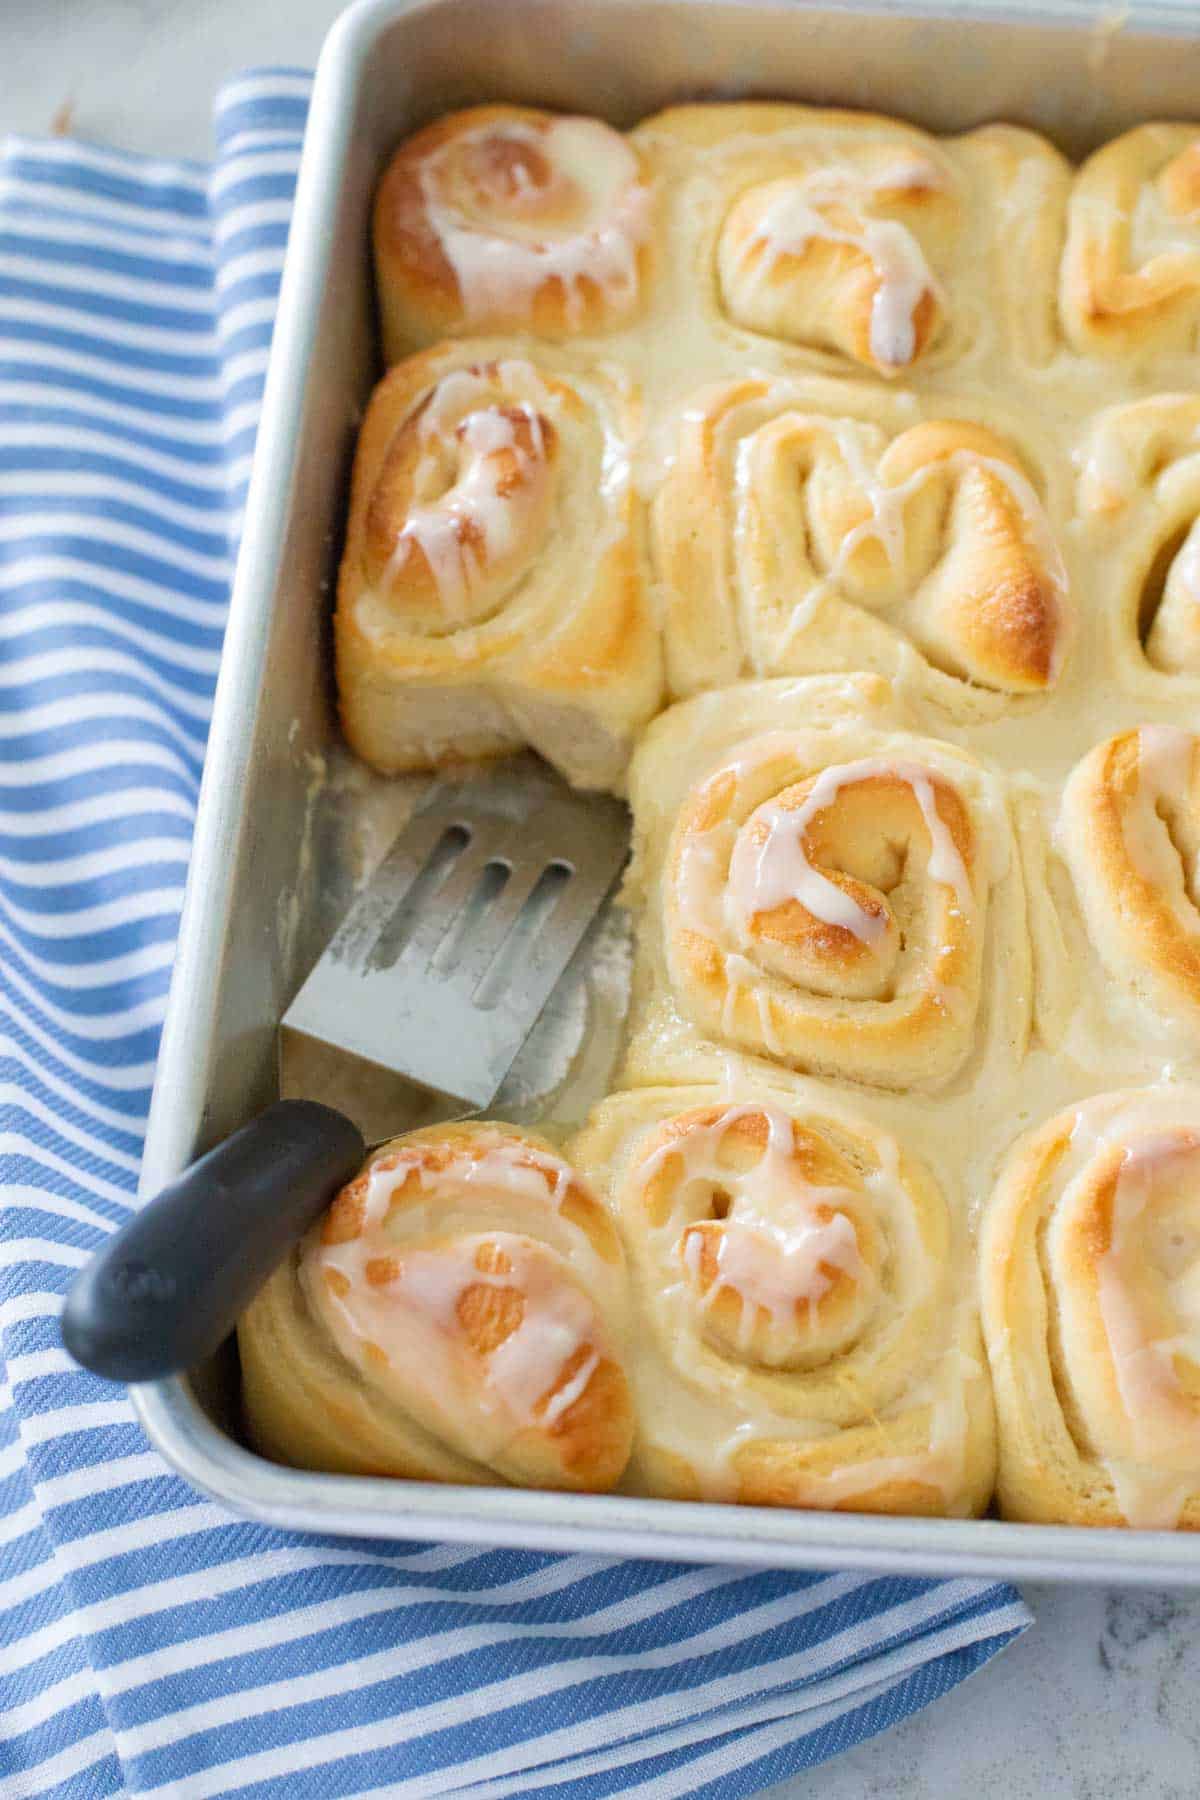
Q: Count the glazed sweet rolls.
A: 11